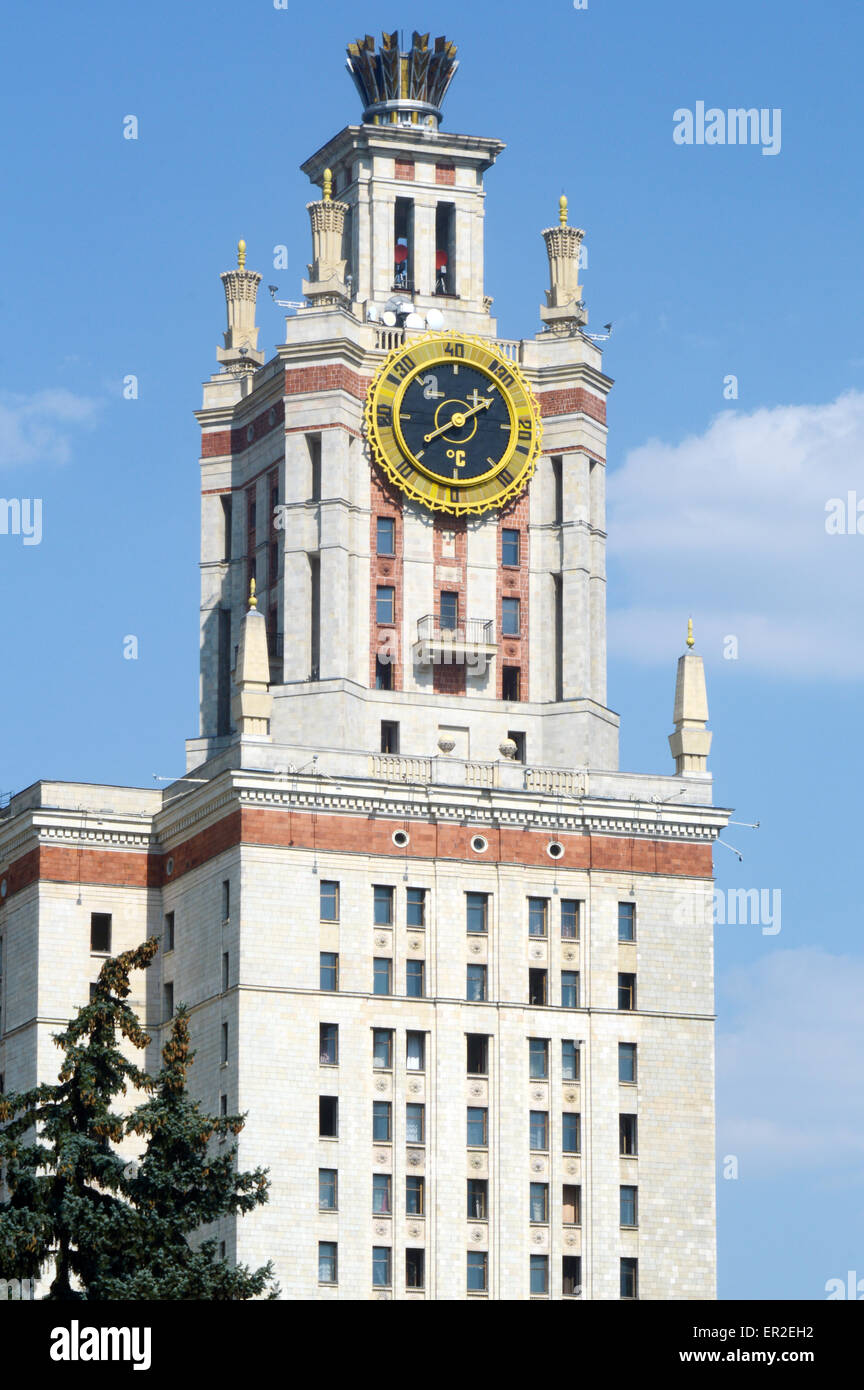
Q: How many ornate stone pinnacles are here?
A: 5